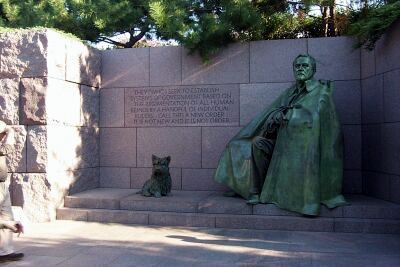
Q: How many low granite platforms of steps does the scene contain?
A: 2